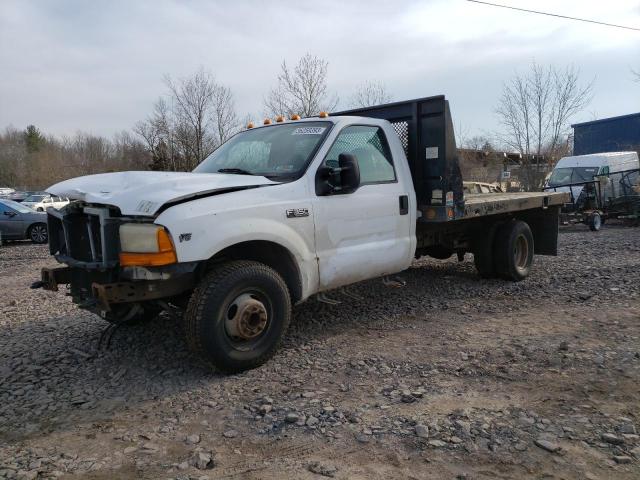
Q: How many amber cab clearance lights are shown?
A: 5